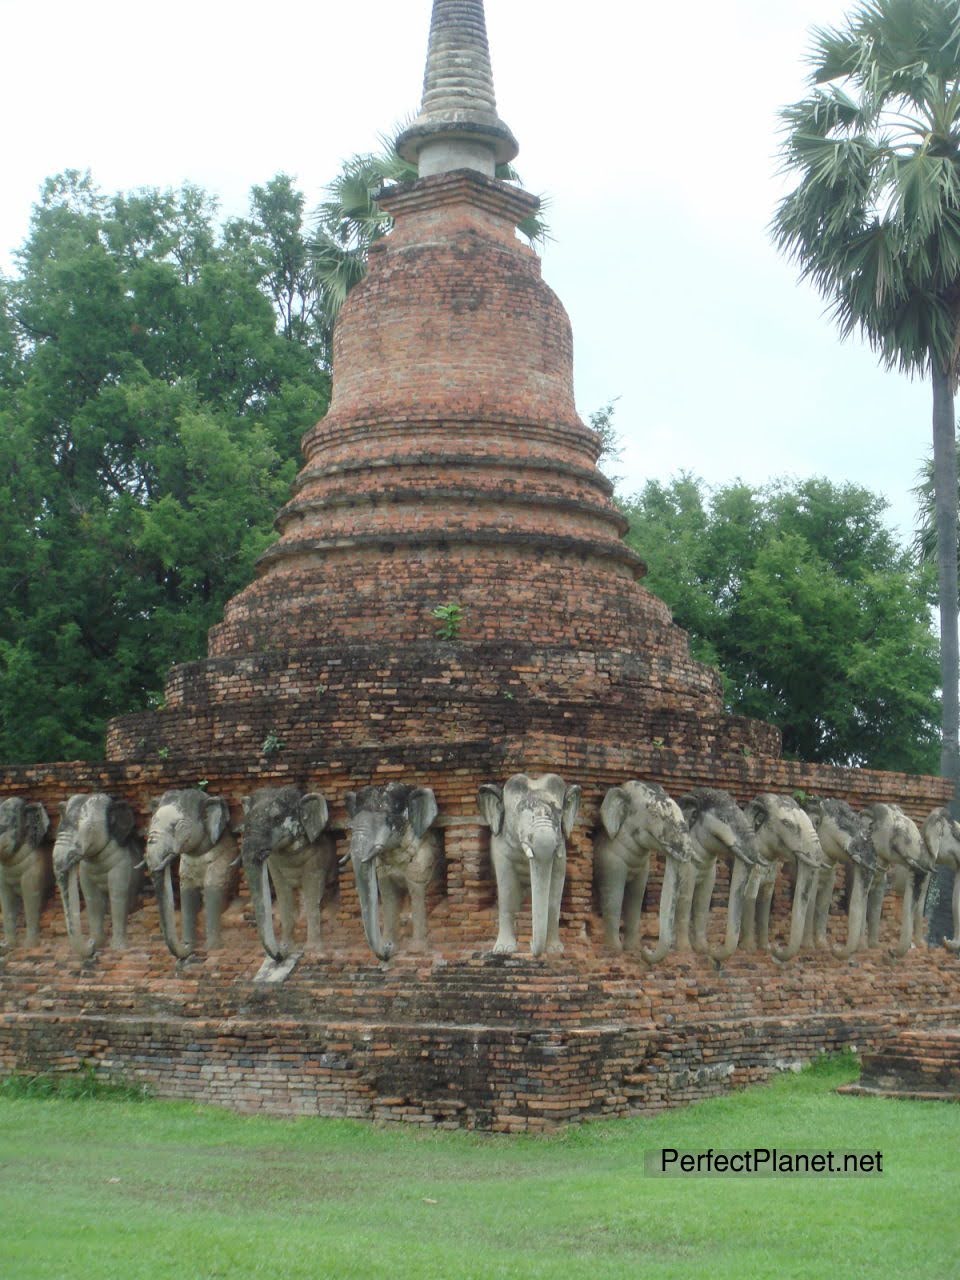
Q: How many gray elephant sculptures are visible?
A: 12